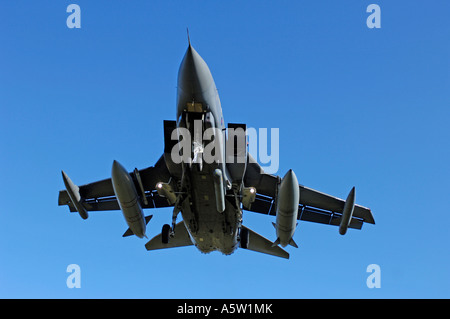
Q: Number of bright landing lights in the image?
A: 2